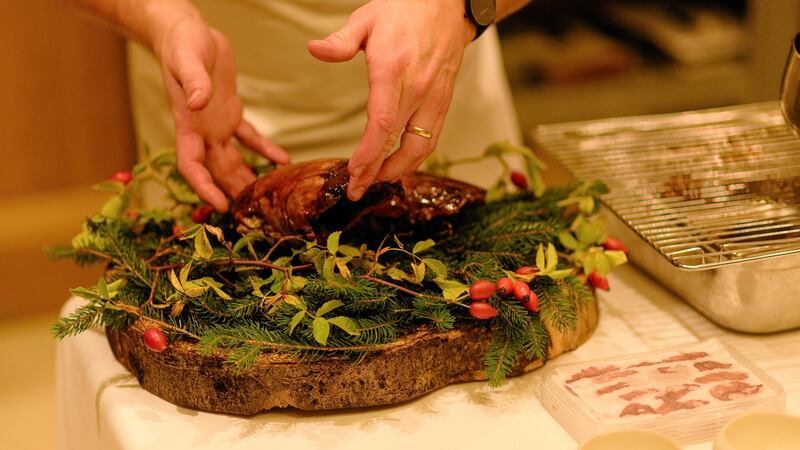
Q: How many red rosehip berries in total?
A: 13